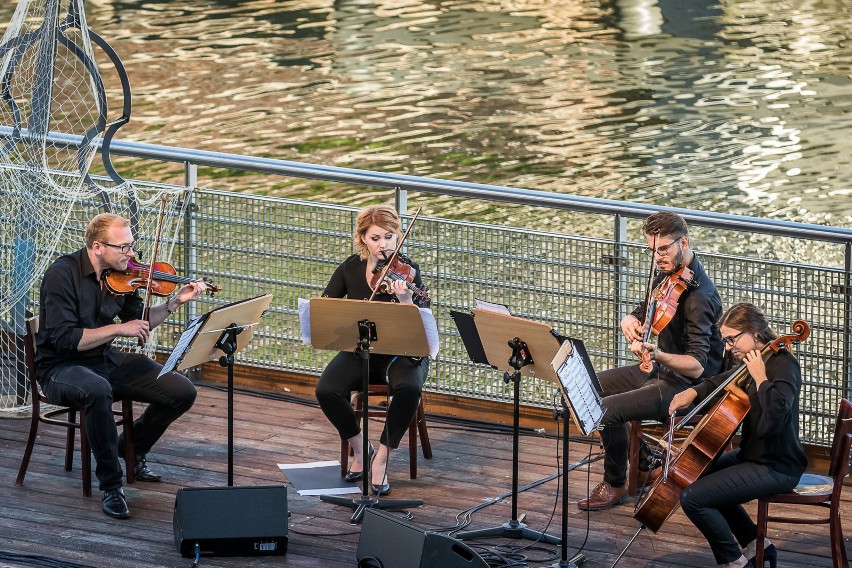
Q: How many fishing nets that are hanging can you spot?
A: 1